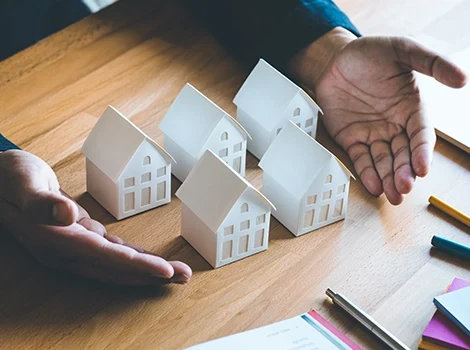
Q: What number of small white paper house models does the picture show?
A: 5